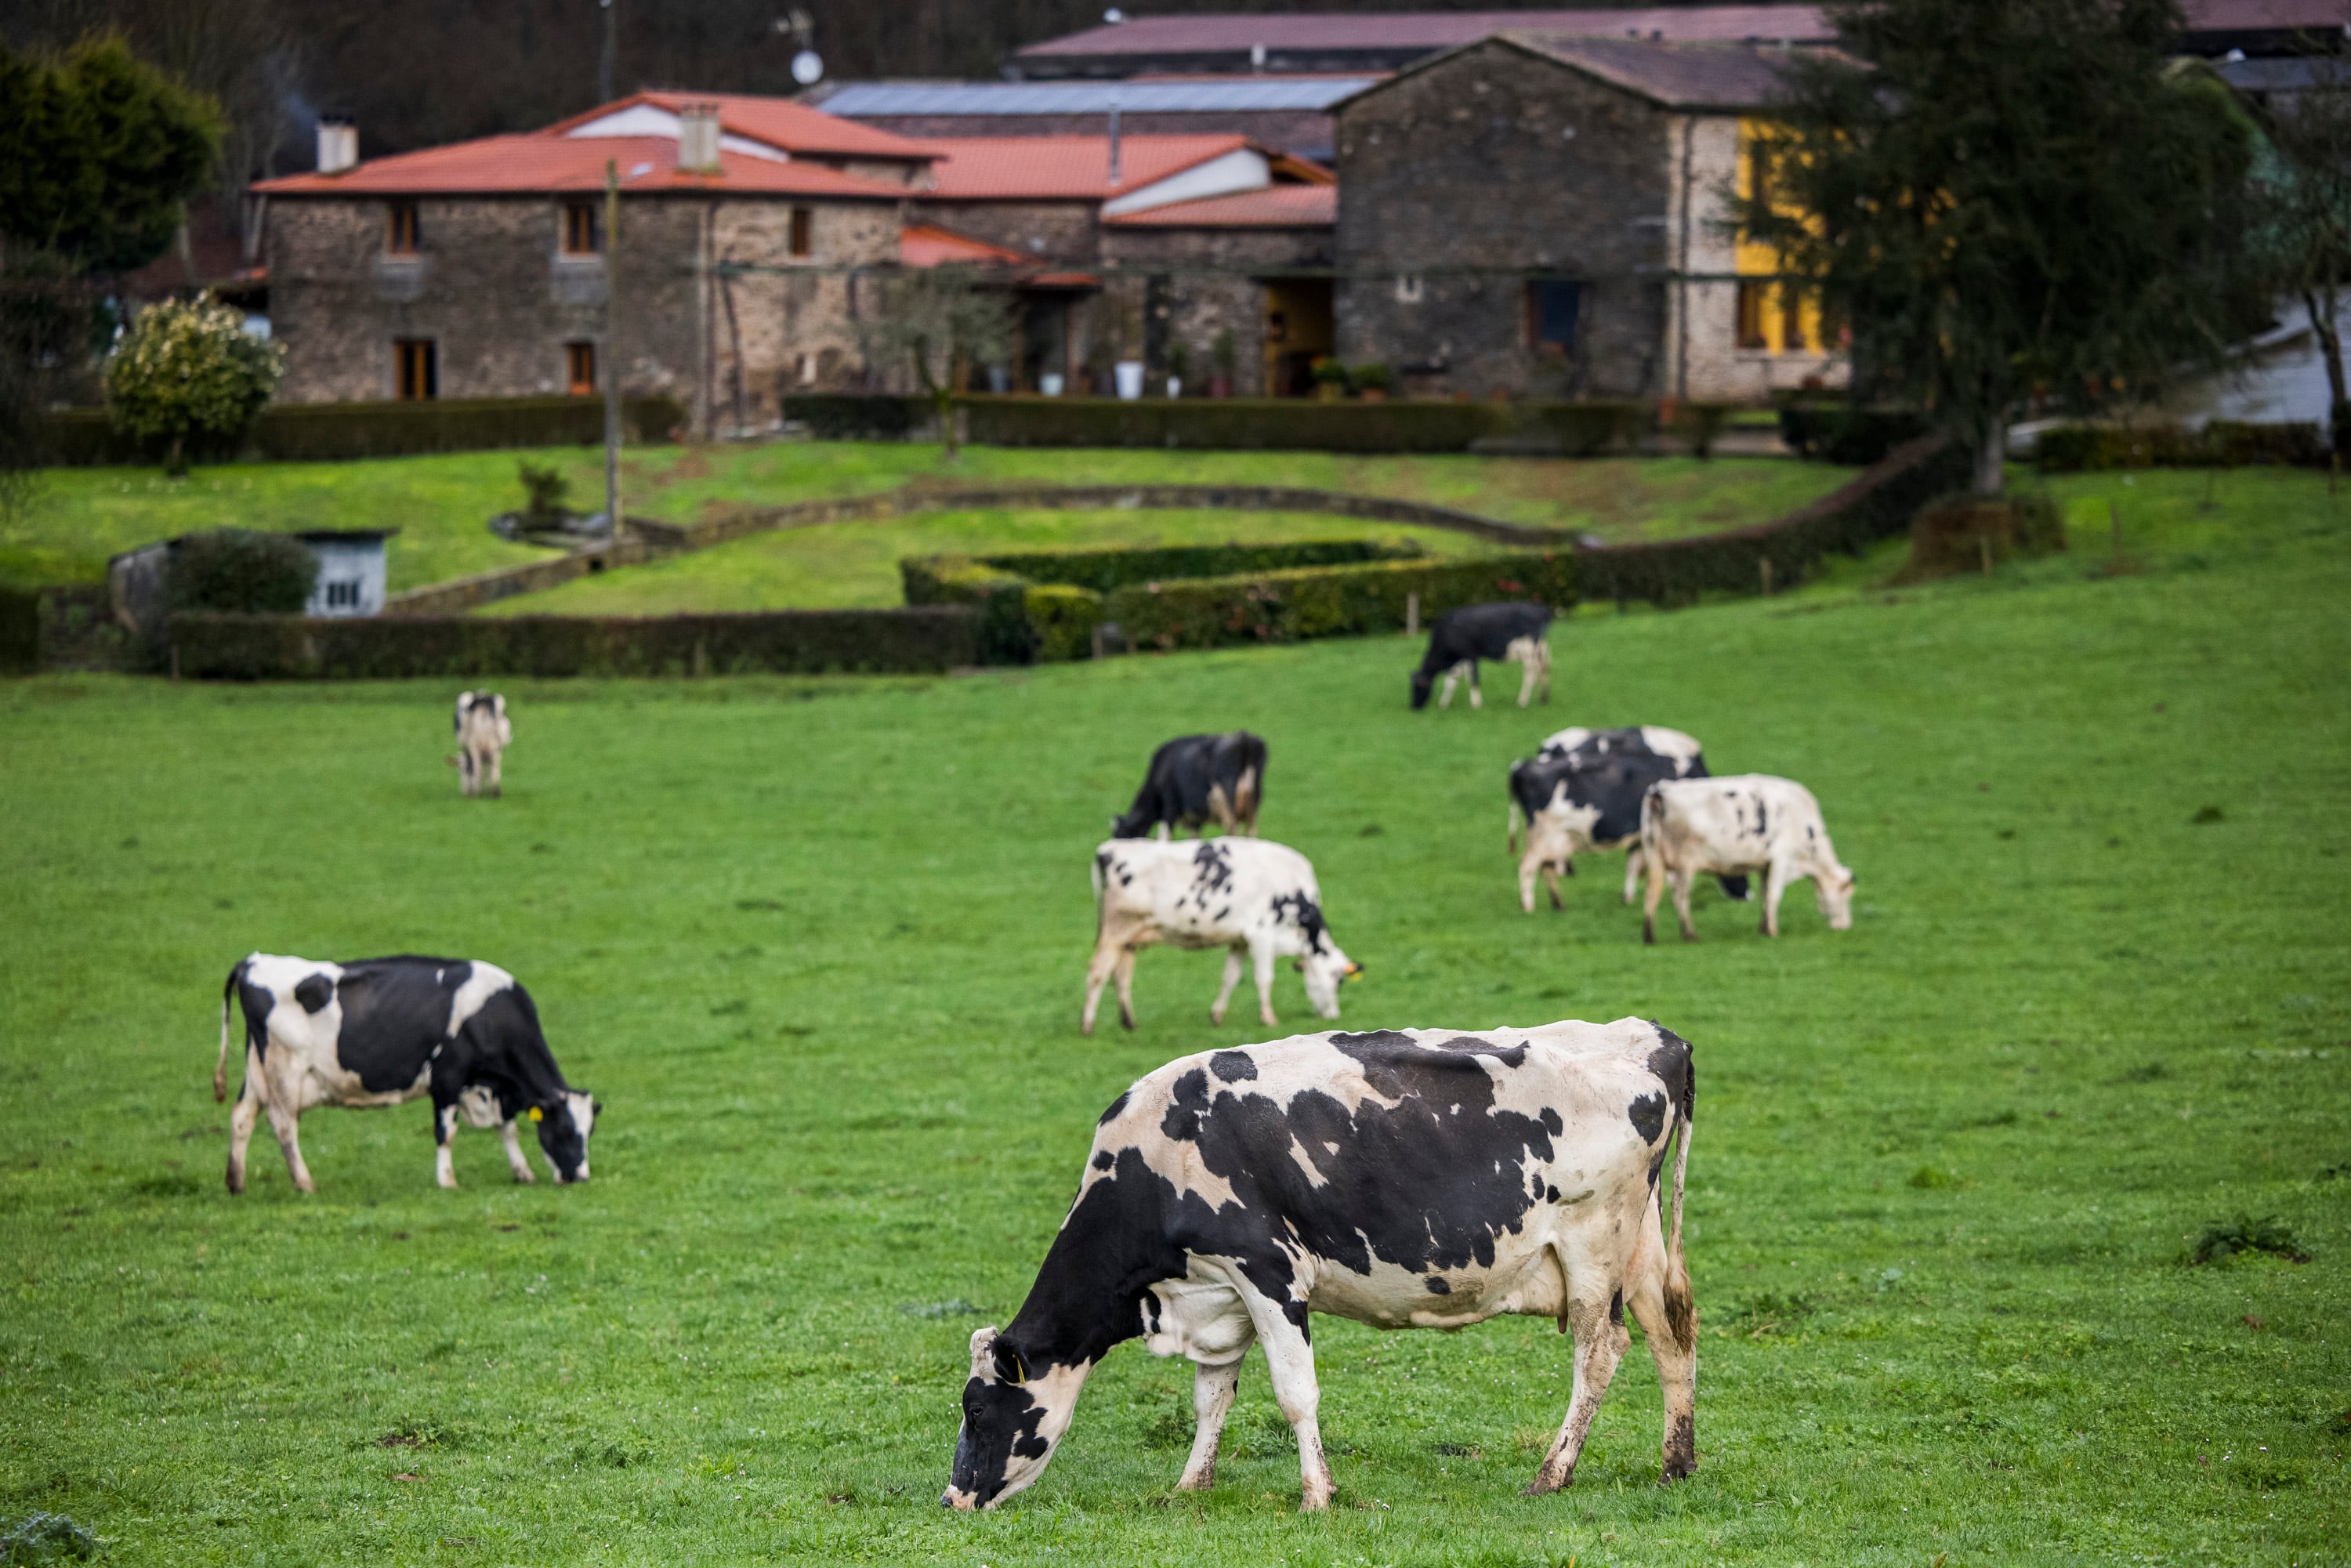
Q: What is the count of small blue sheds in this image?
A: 1